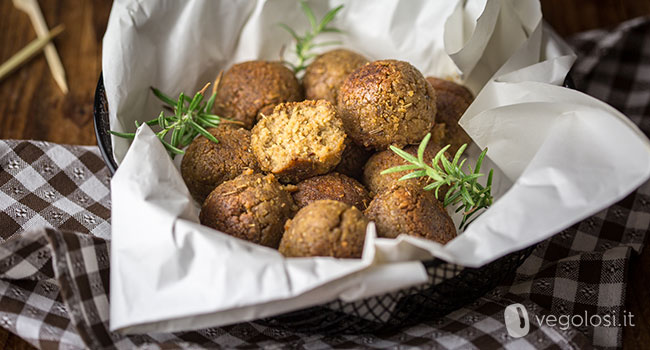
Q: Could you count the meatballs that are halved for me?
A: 1